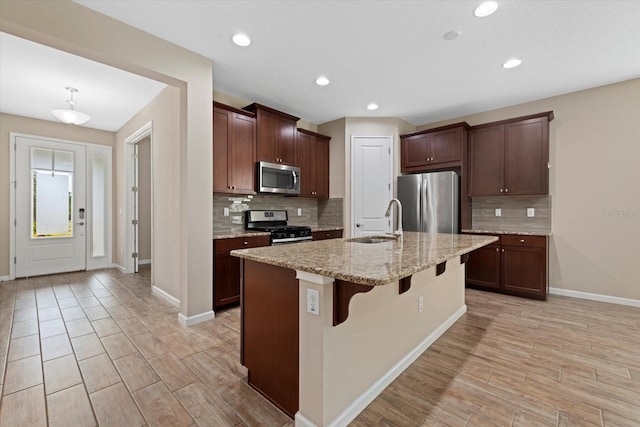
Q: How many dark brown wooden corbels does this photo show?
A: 4